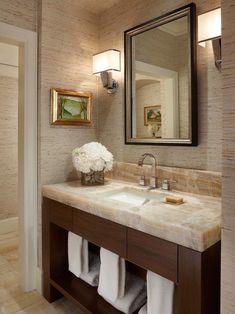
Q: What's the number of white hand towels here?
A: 3